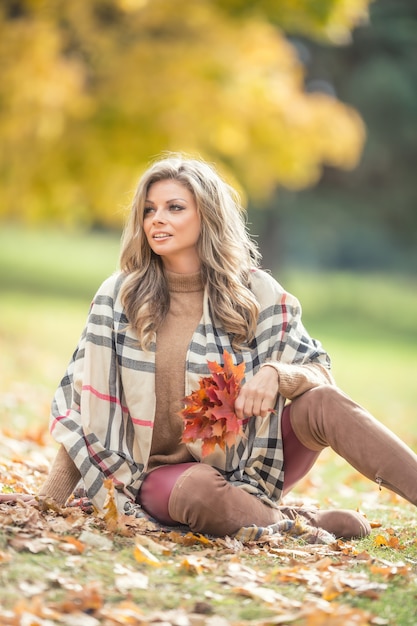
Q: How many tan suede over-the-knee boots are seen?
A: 2